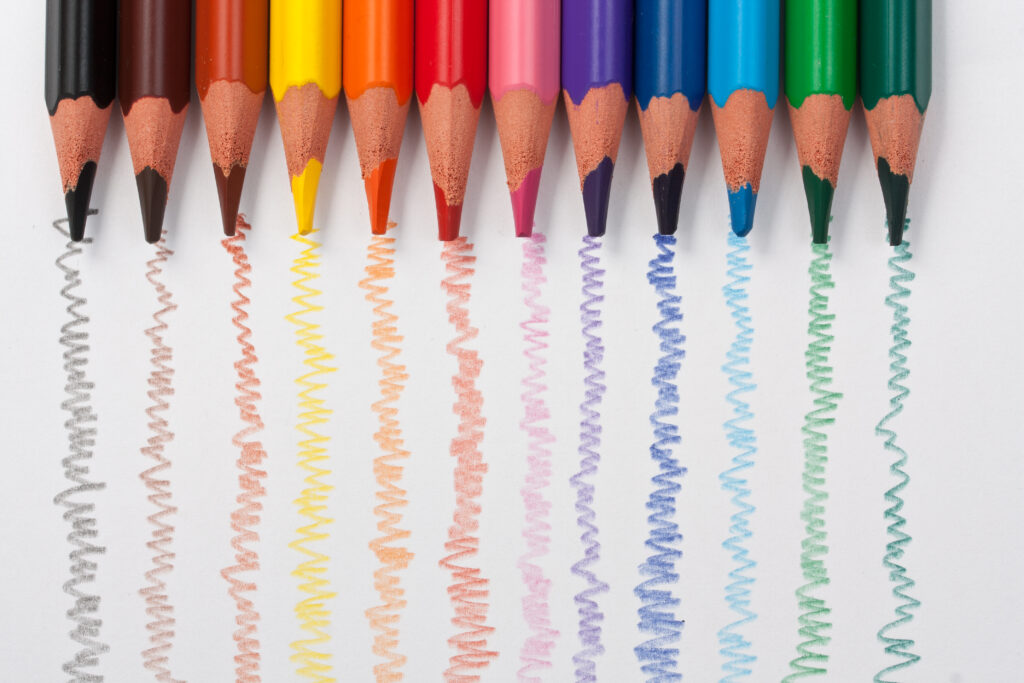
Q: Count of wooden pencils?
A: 12